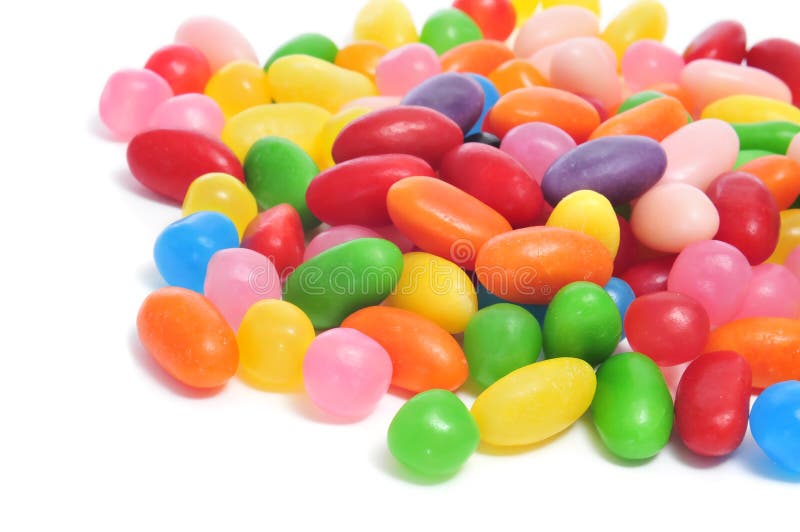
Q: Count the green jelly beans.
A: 11